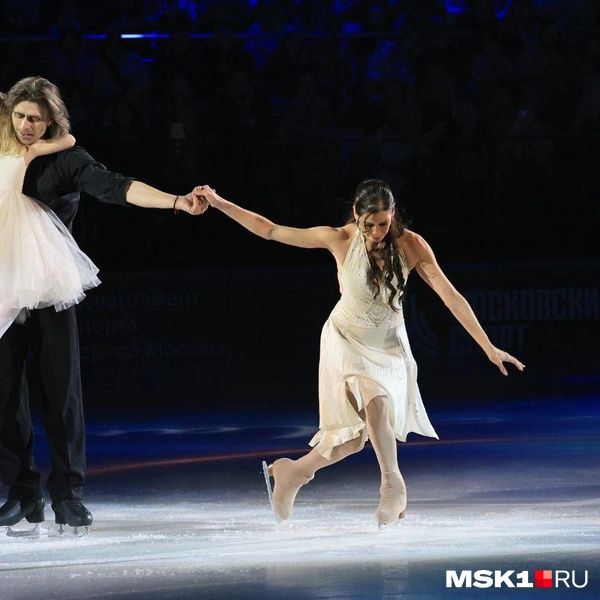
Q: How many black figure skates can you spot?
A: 2